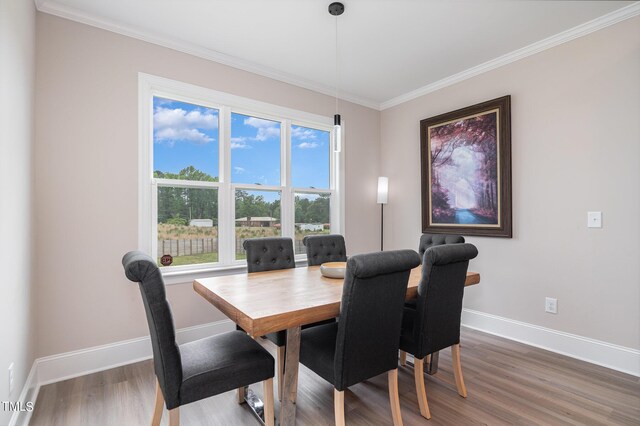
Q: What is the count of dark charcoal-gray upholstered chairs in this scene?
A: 6